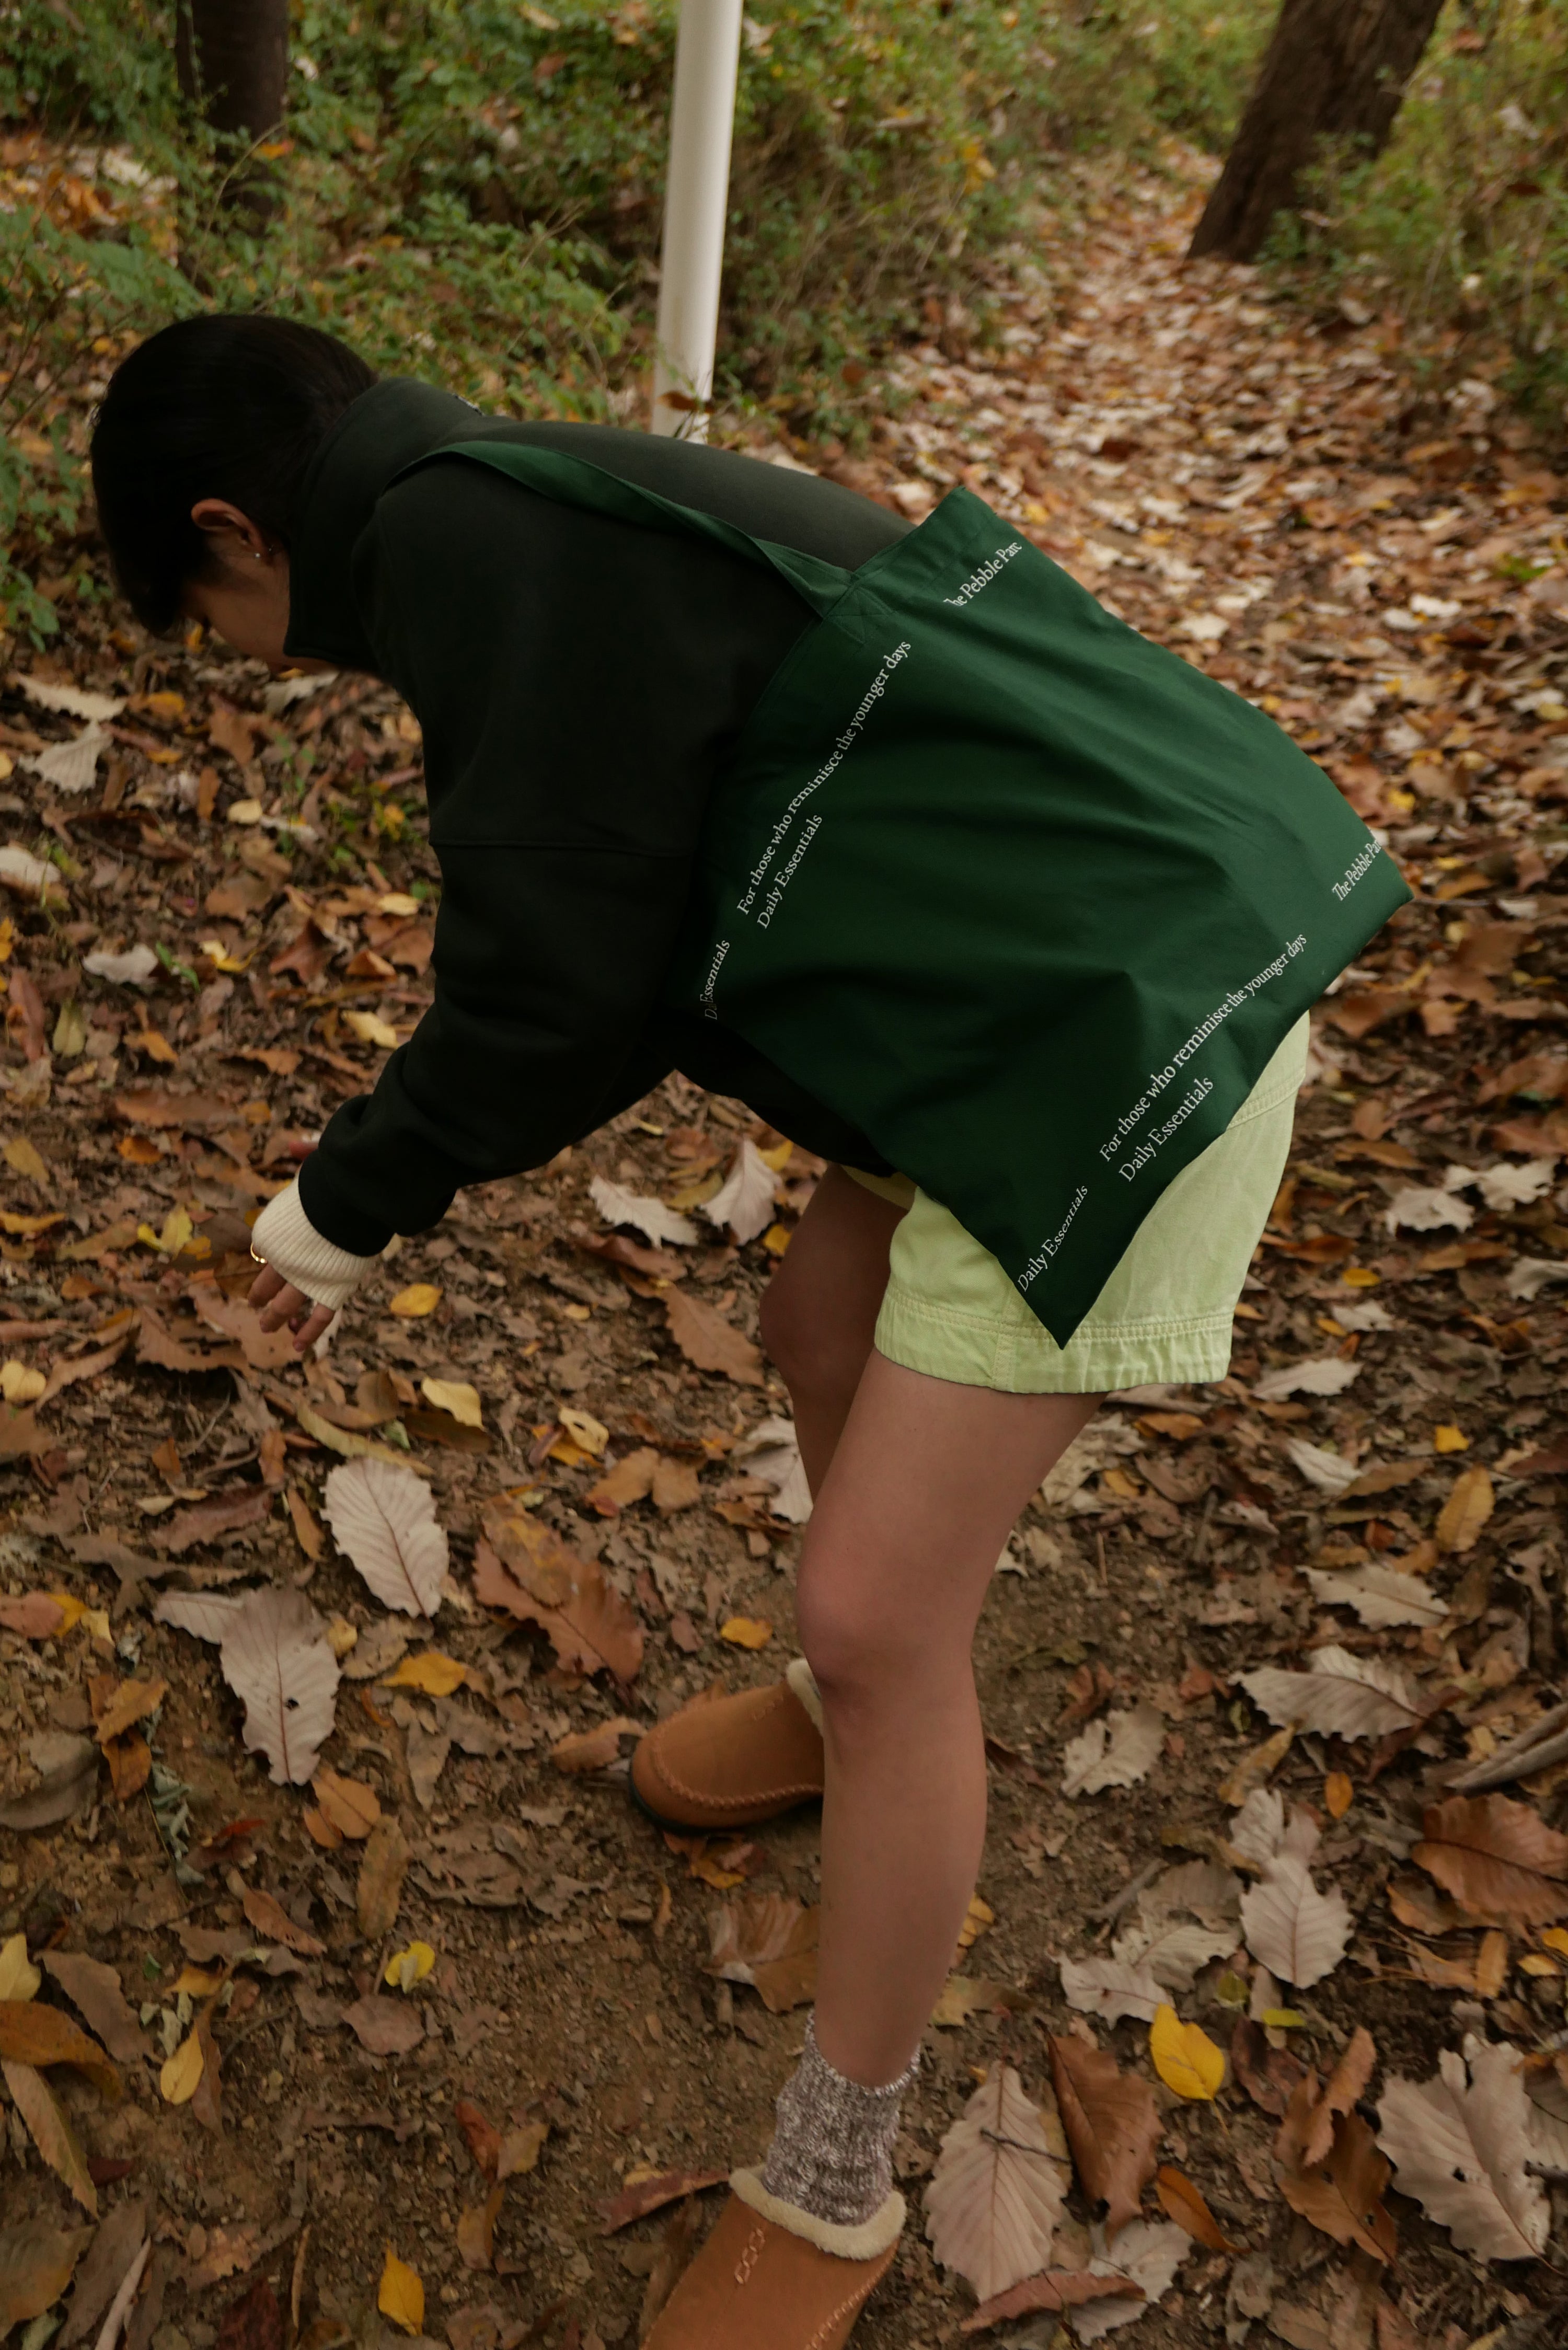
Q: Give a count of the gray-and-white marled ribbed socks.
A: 1